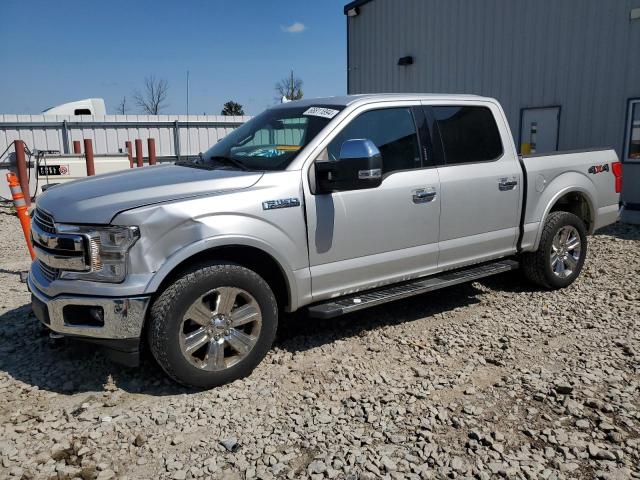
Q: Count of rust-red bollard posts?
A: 6